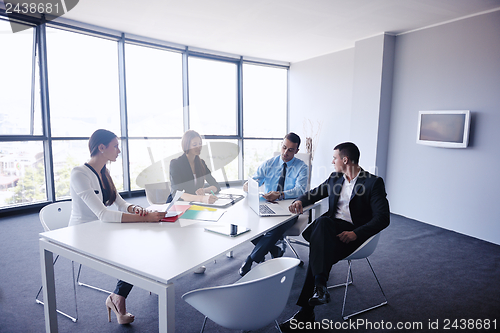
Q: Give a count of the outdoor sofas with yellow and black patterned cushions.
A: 0